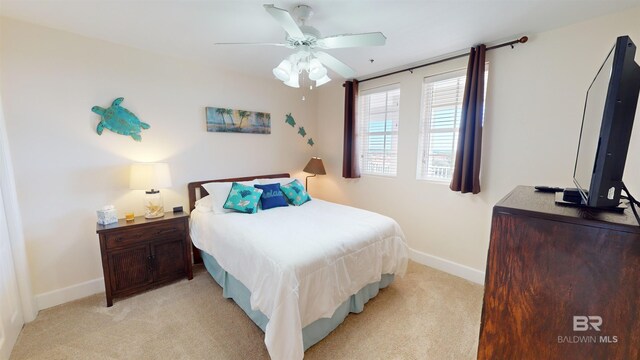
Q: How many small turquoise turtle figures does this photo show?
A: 3